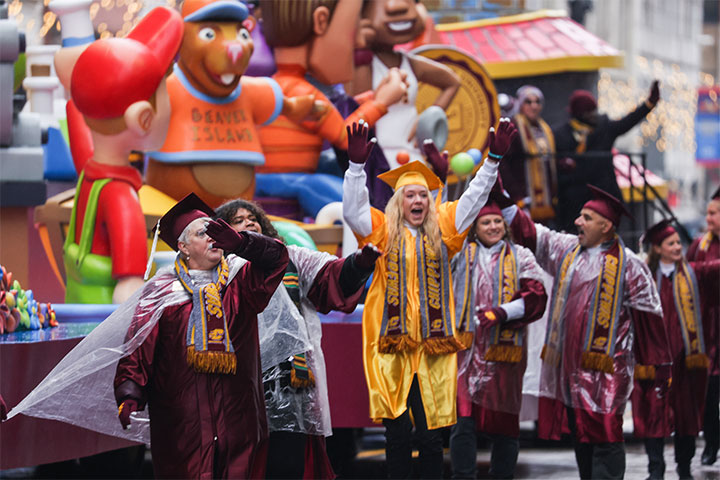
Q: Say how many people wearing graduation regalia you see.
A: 7